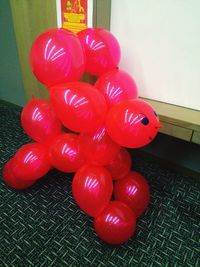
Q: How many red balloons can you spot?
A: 14